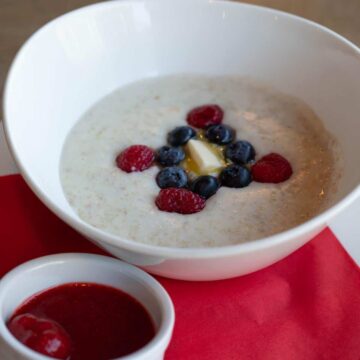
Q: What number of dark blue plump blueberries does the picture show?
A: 7